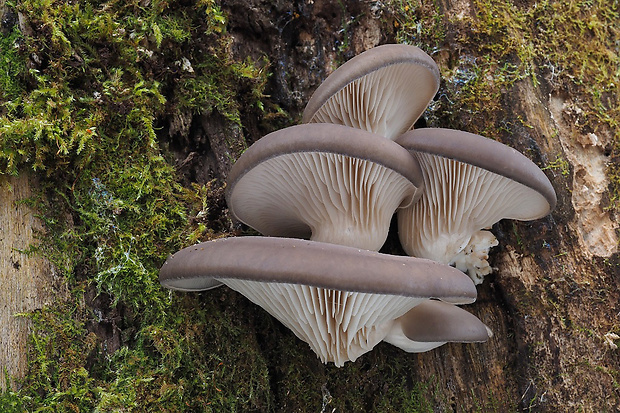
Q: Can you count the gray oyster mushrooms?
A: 5